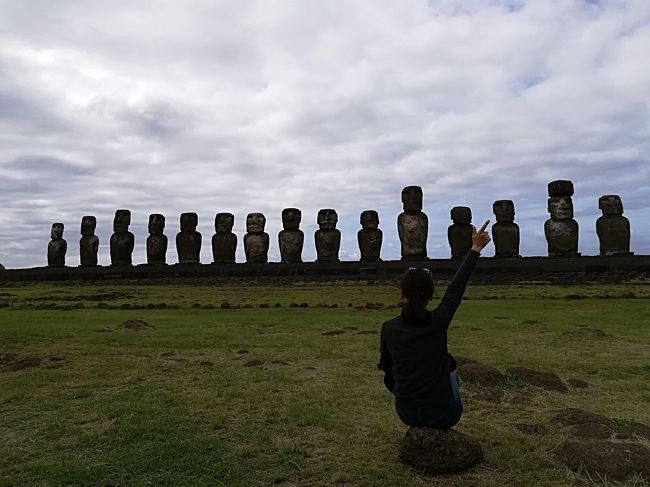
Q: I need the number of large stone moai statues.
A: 15